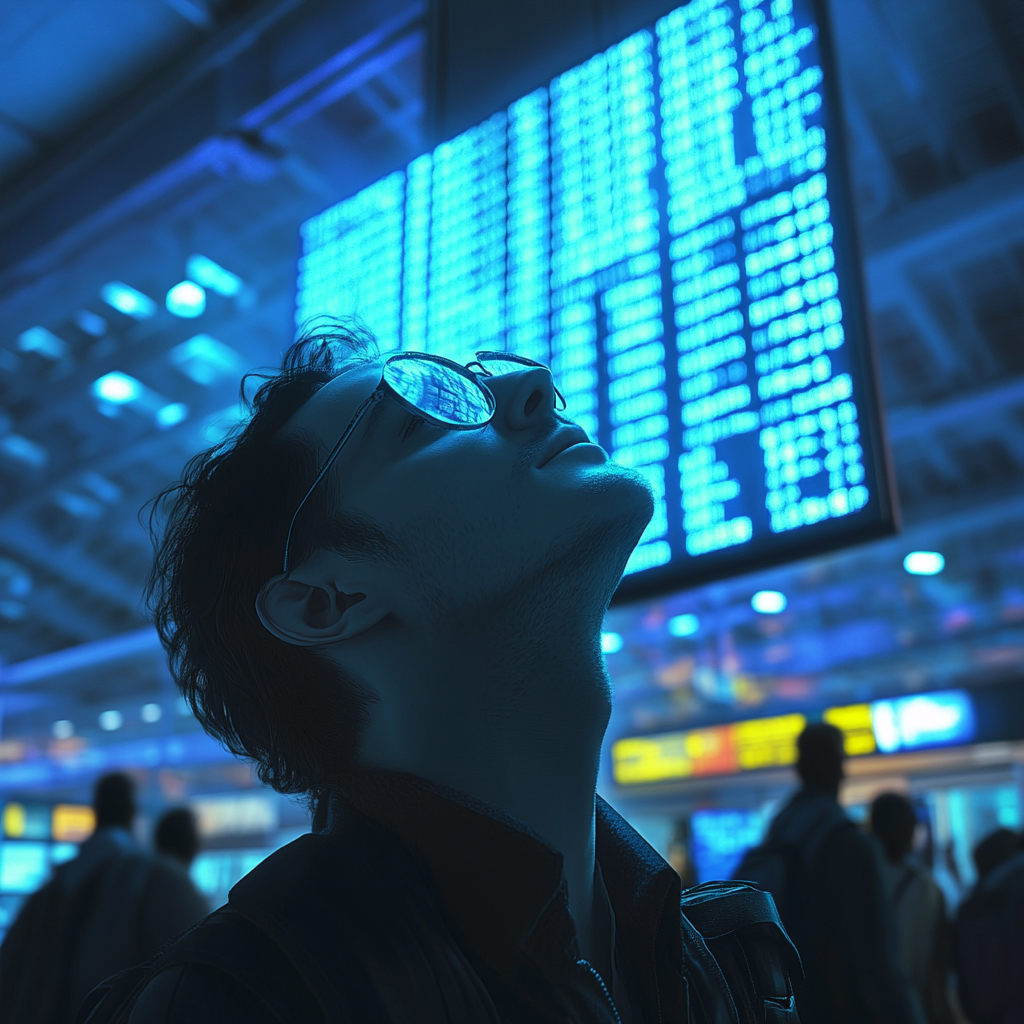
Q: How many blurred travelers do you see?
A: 5